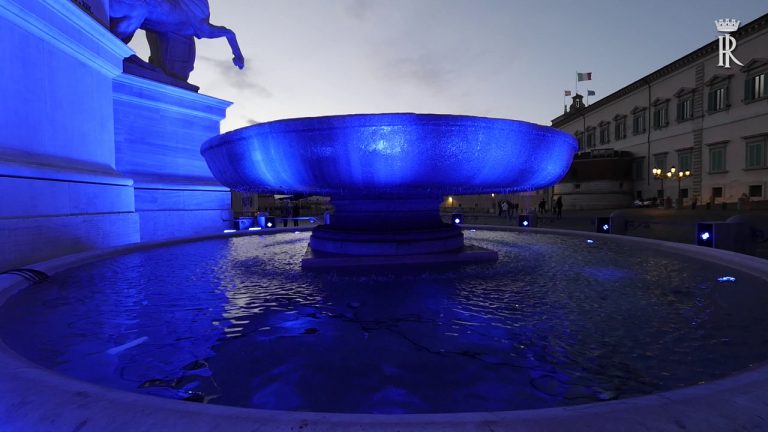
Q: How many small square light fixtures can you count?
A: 5